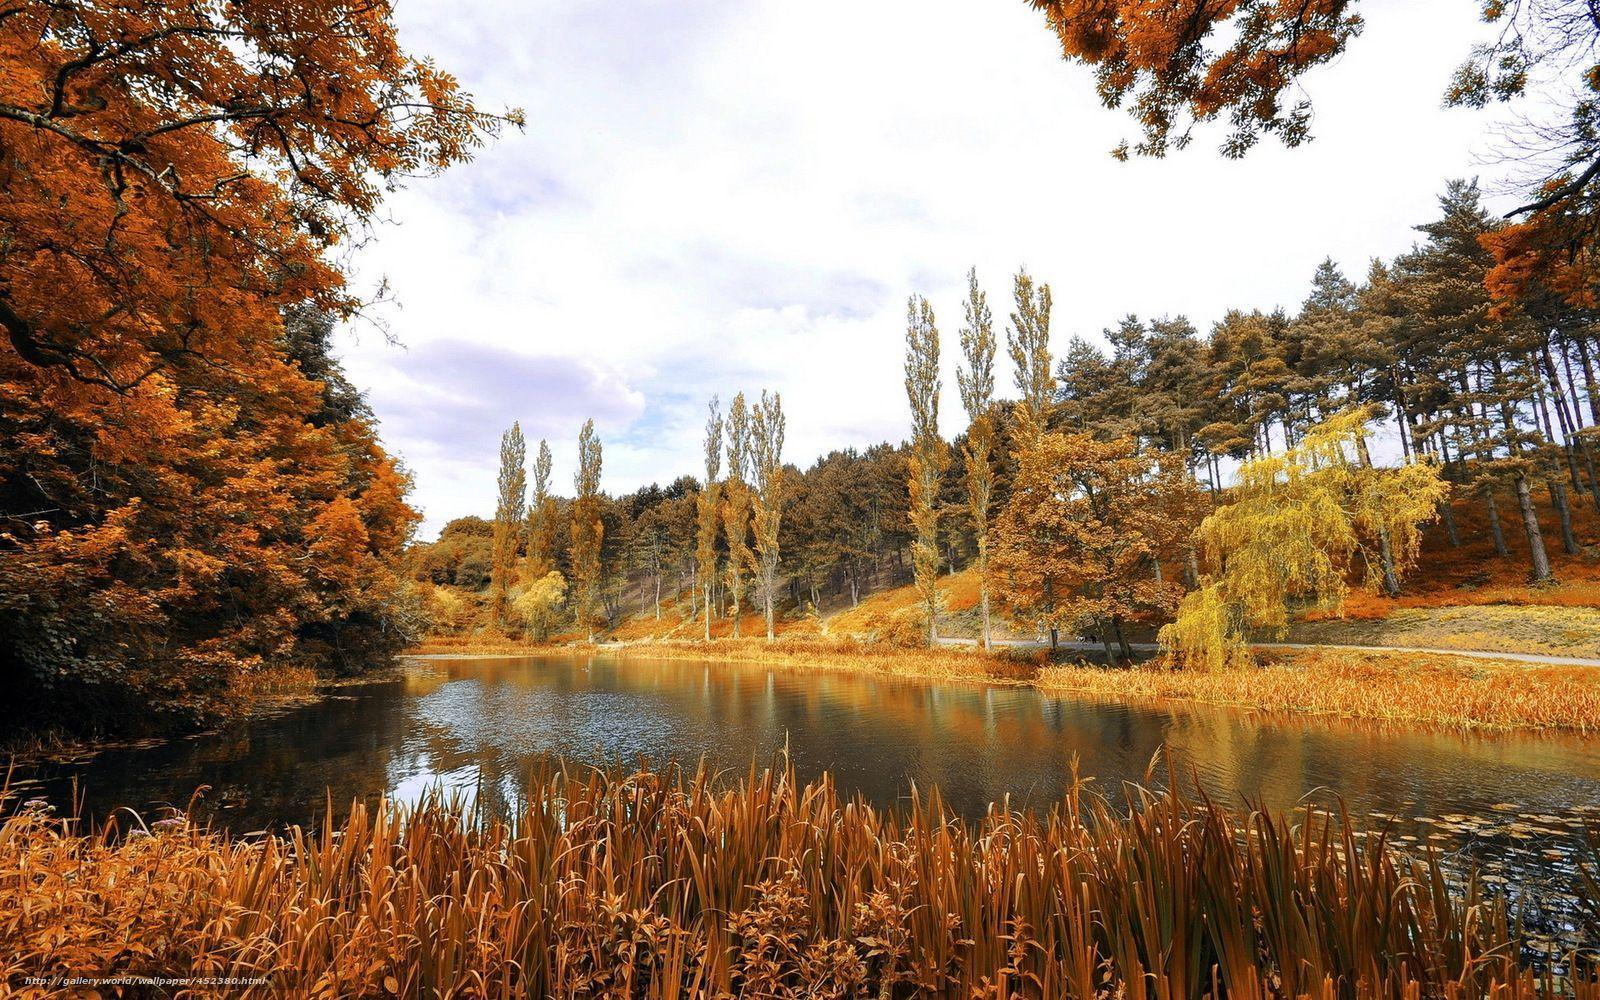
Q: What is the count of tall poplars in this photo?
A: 9